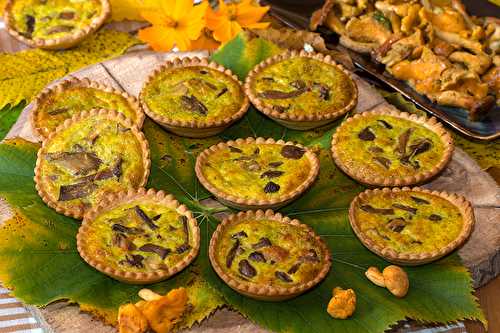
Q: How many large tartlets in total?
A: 10